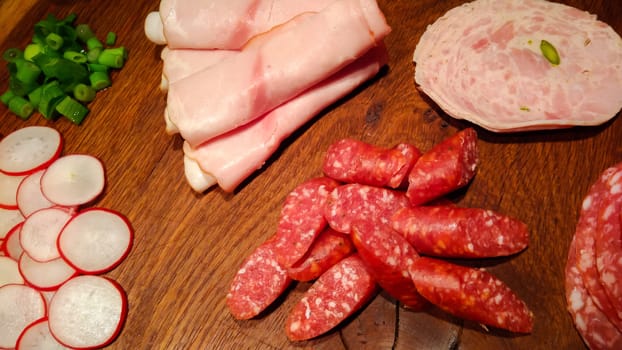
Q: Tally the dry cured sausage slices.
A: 10